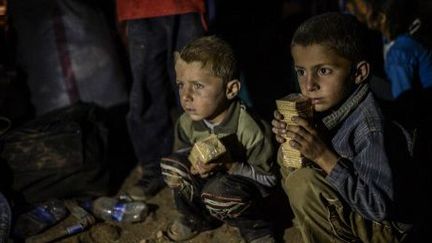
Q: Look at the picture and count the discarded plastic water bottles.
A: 2